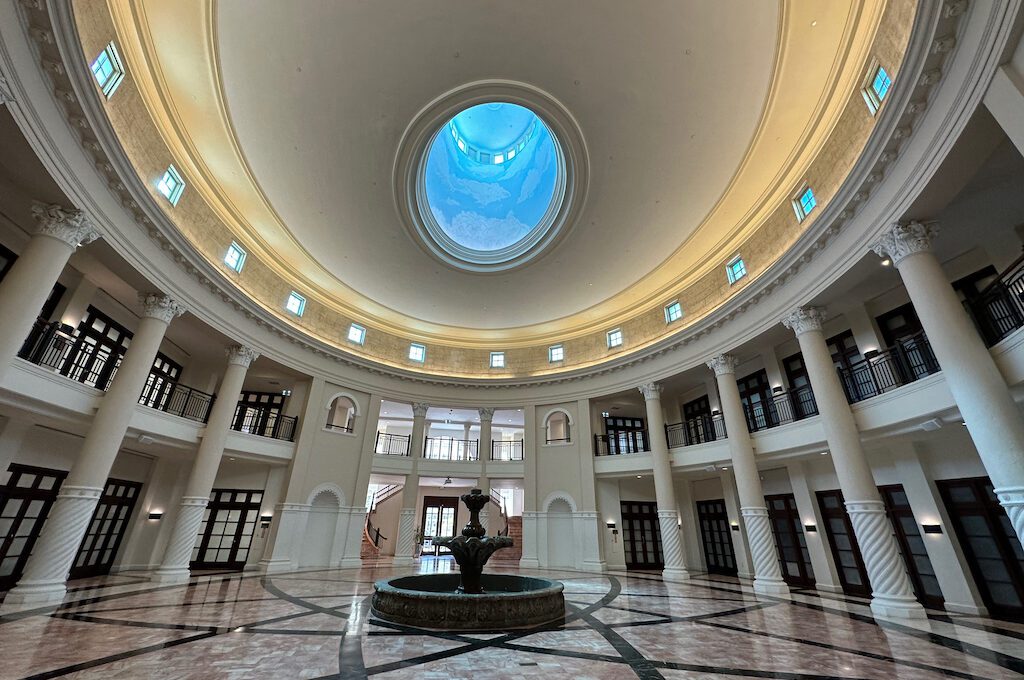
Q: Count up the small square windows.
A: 13